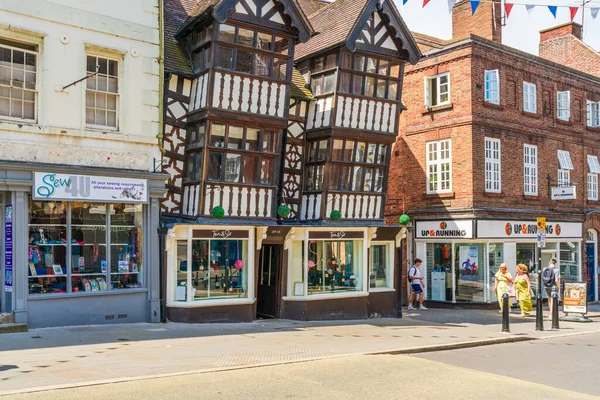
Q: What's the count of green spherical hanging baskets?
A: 4